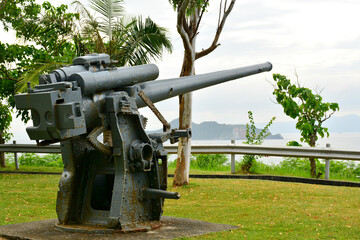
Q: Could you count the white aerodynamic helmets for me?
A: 0